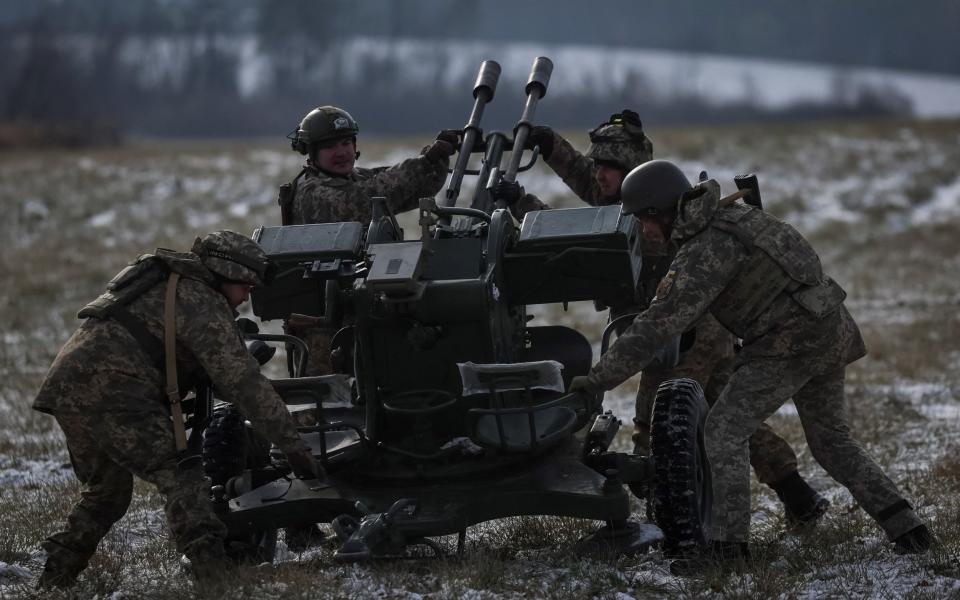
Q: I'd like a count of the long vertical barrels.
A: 2